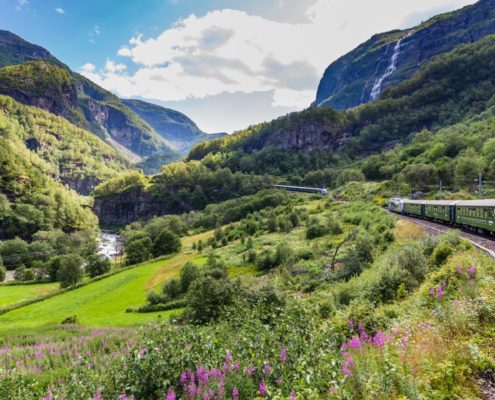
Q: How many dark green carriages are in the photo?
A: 3